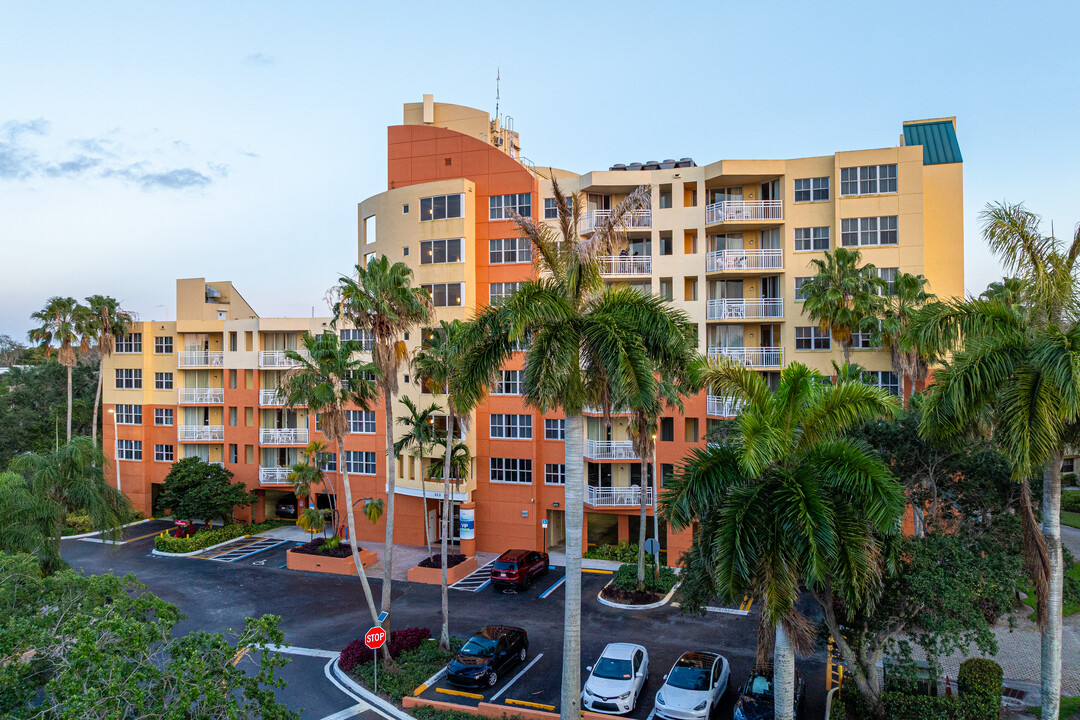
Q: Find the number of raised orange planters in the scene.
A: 2